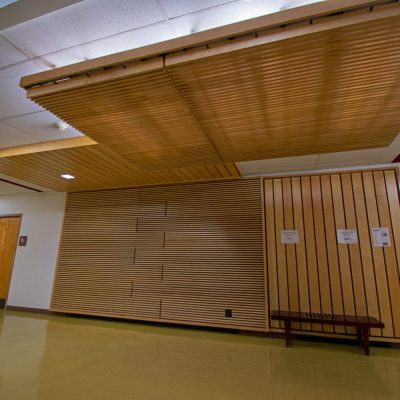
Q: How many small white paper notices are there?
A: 3